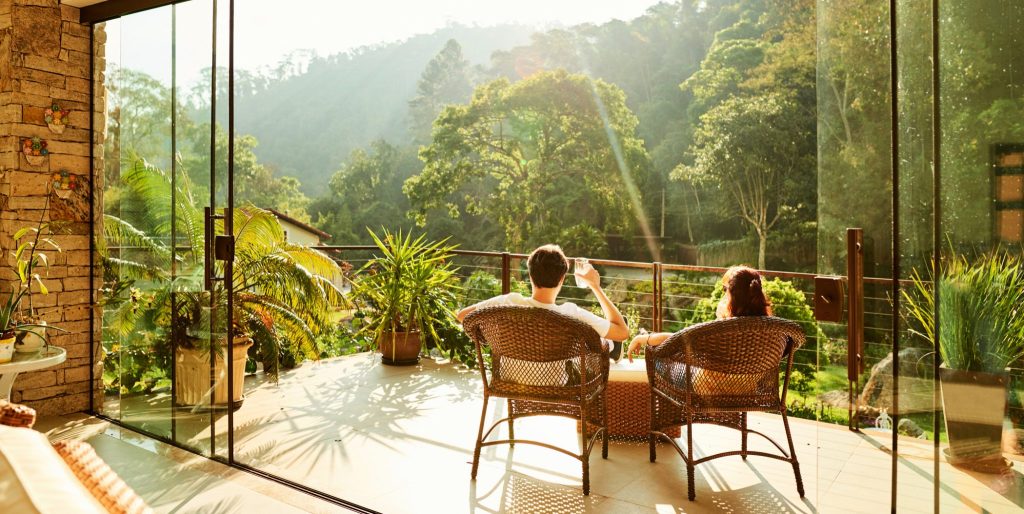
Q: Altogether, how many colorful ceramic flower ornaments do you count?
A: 3